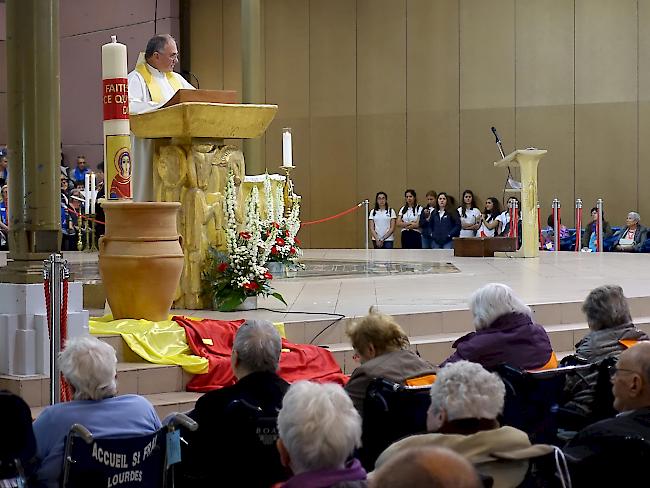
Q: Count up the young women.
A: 7